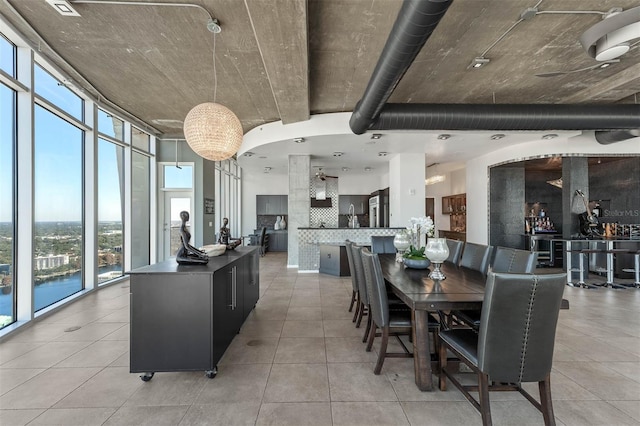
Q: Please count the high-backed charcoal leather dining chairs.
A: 8